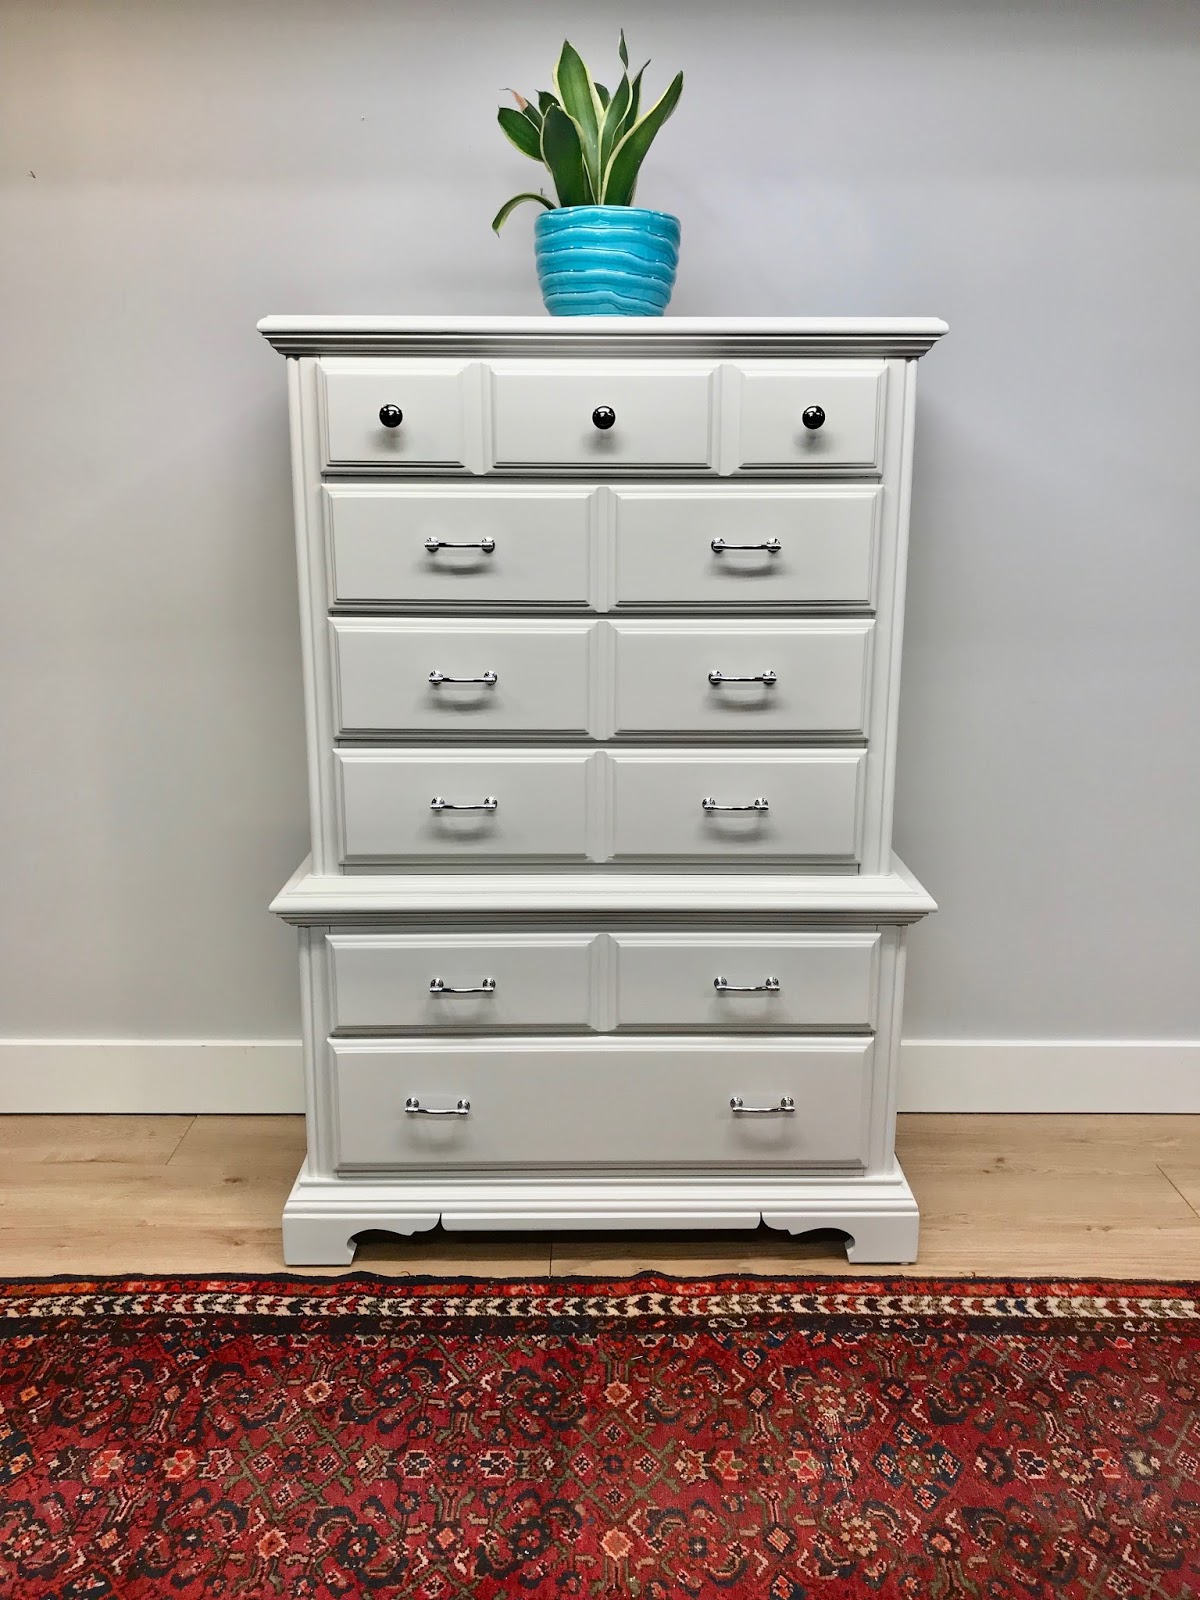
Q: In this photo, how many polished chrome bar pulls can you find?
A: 10